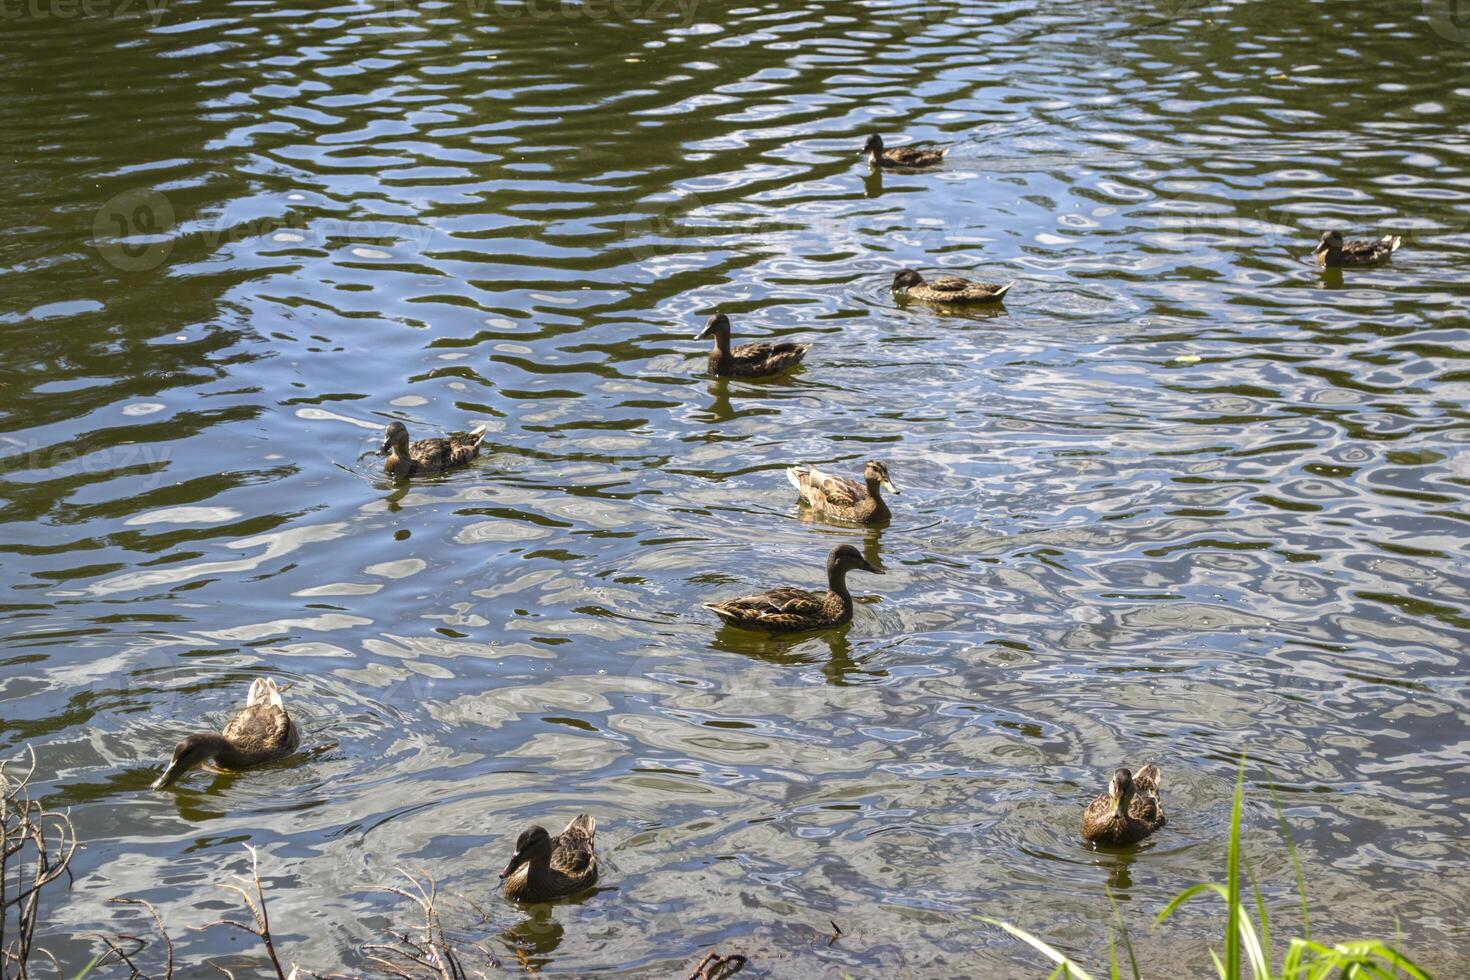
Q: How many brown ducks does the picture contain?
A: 10